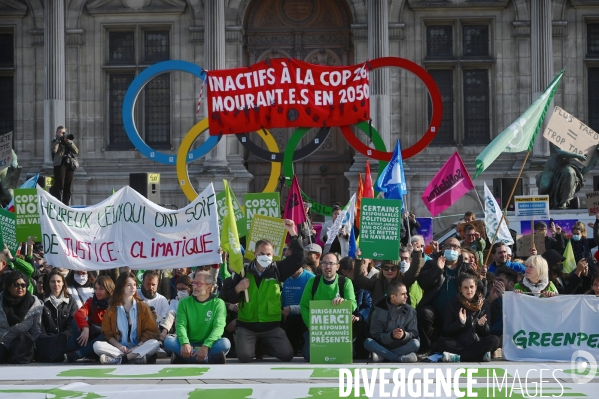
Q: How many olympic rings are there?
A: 5